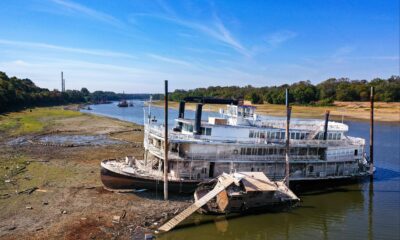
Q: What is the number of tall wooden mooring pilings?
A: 3